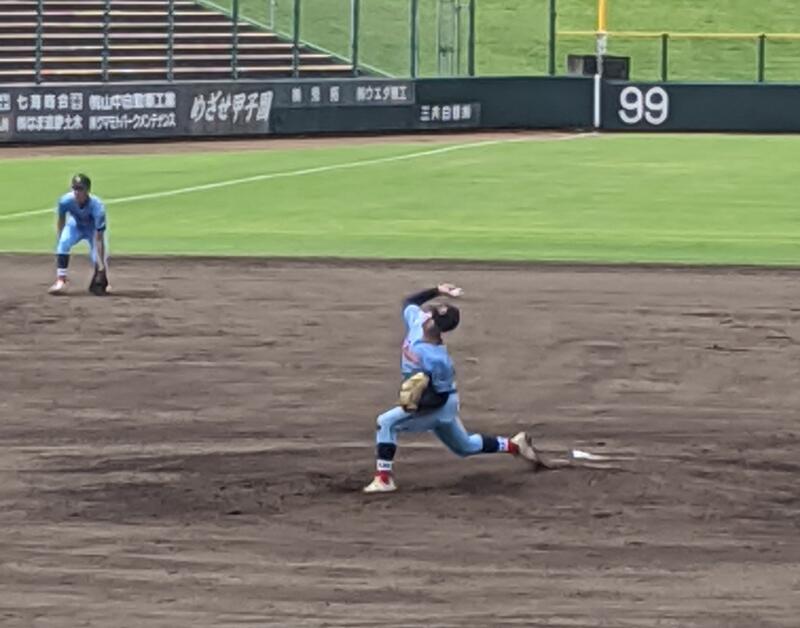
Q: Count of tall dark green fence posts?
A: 9